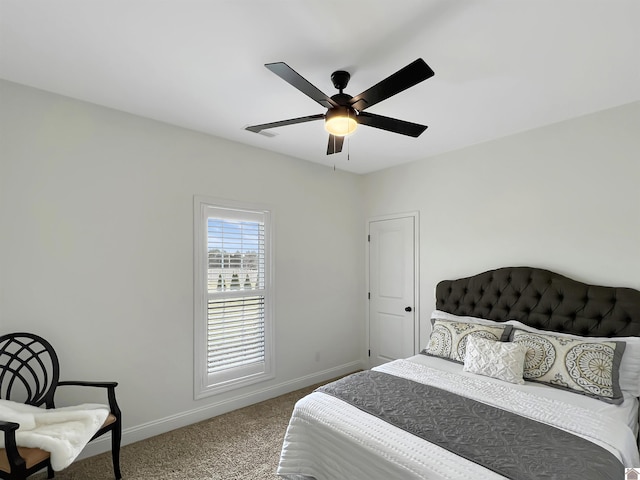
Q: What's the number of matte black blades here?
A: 5